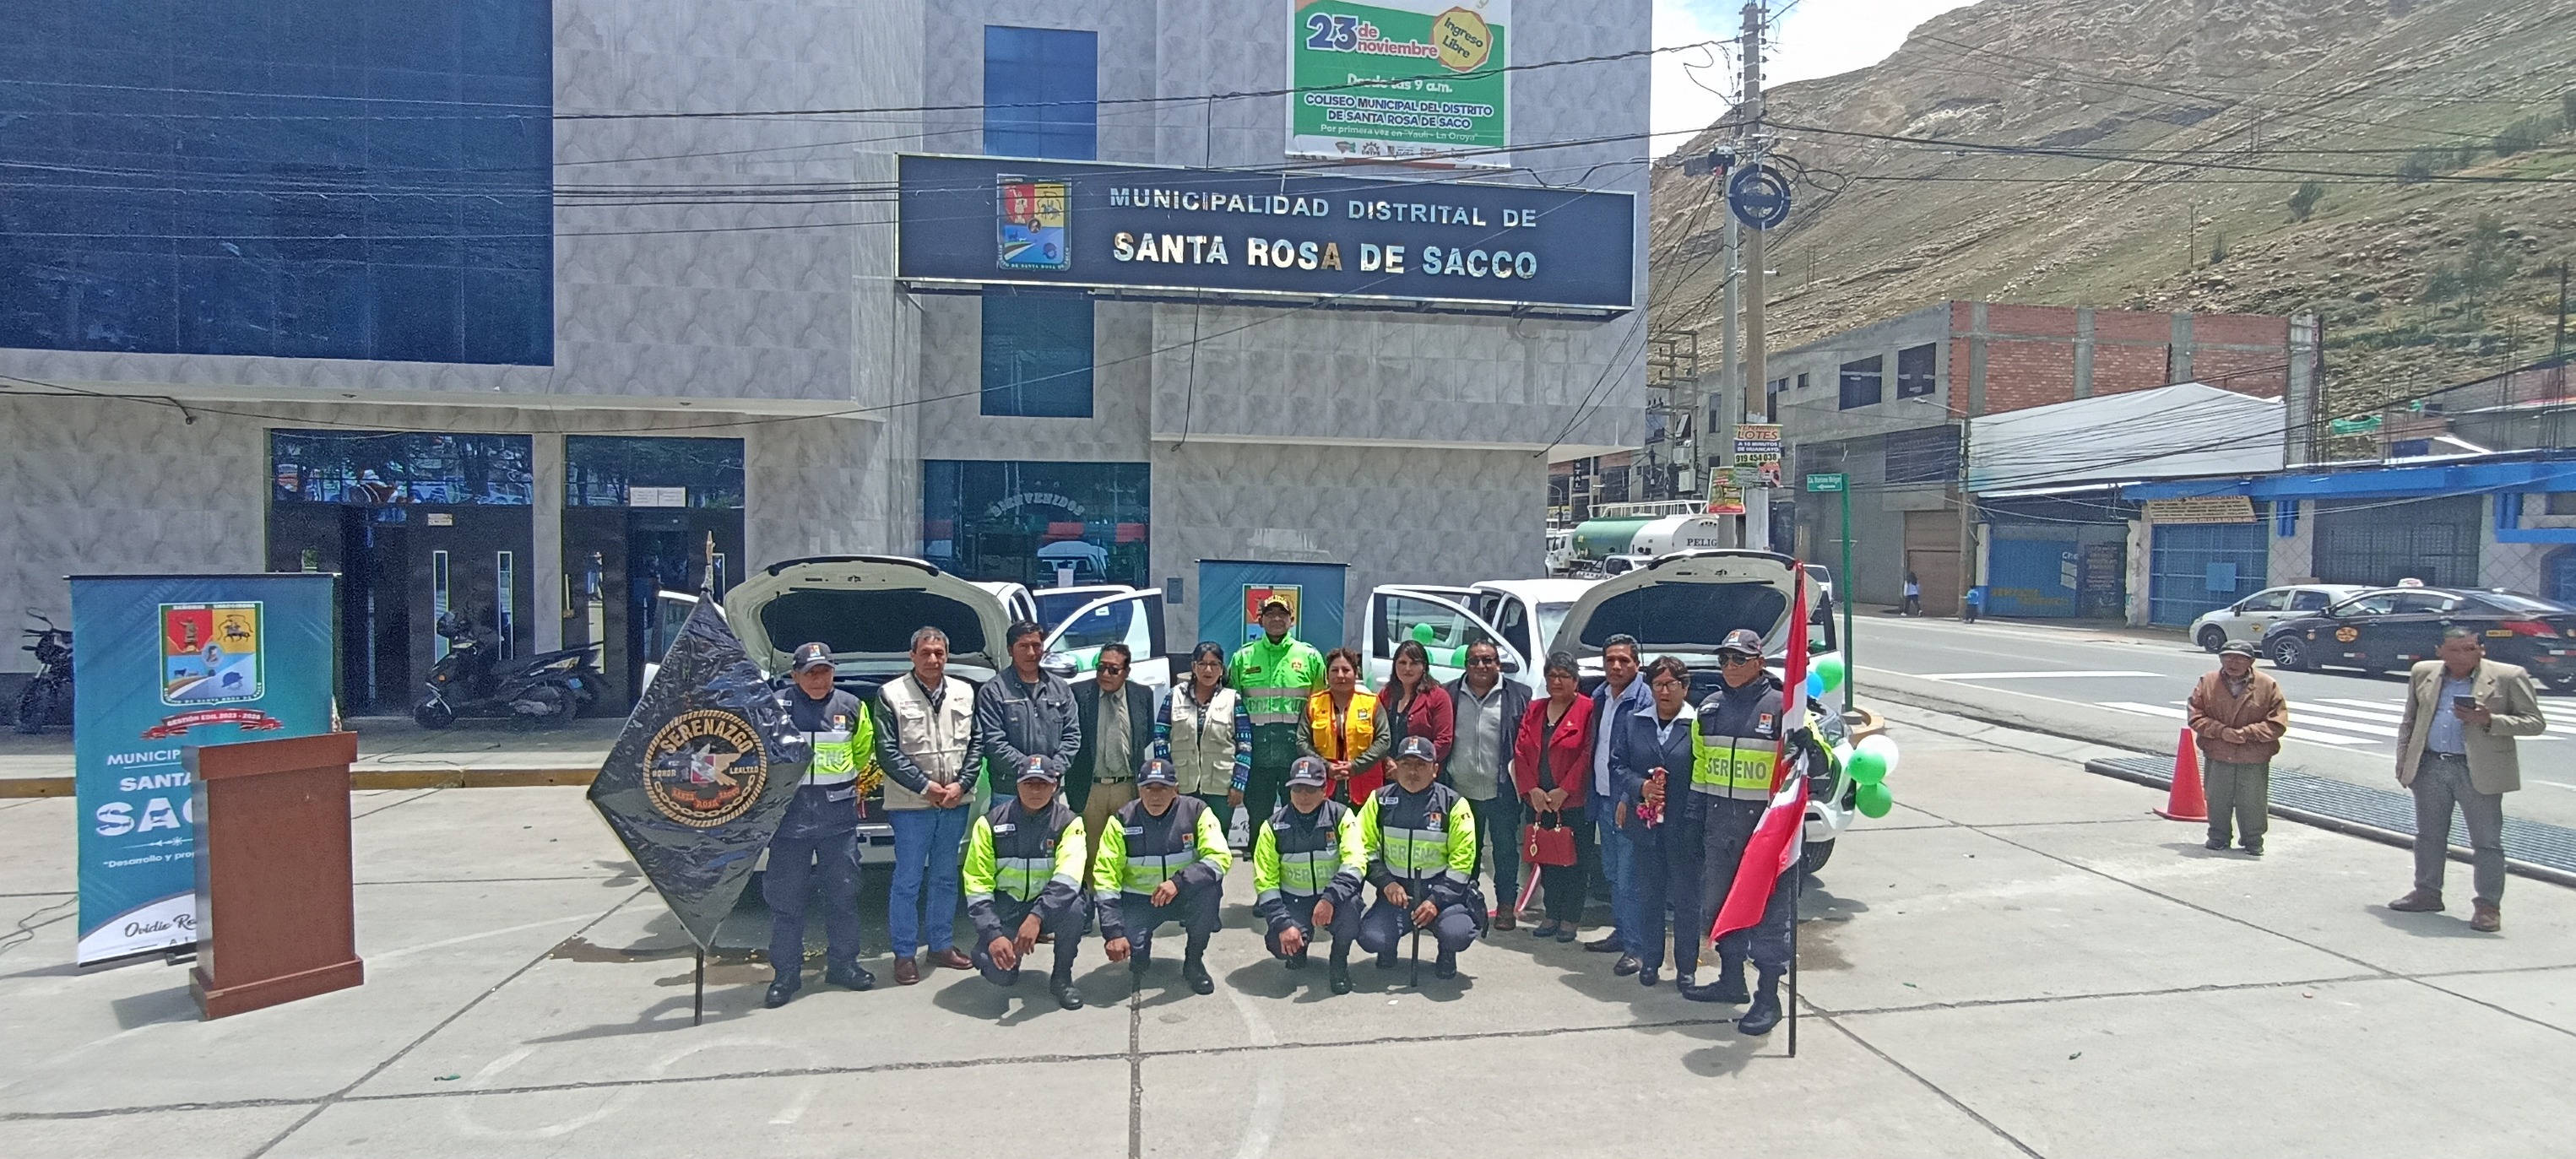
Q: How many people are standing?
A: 15